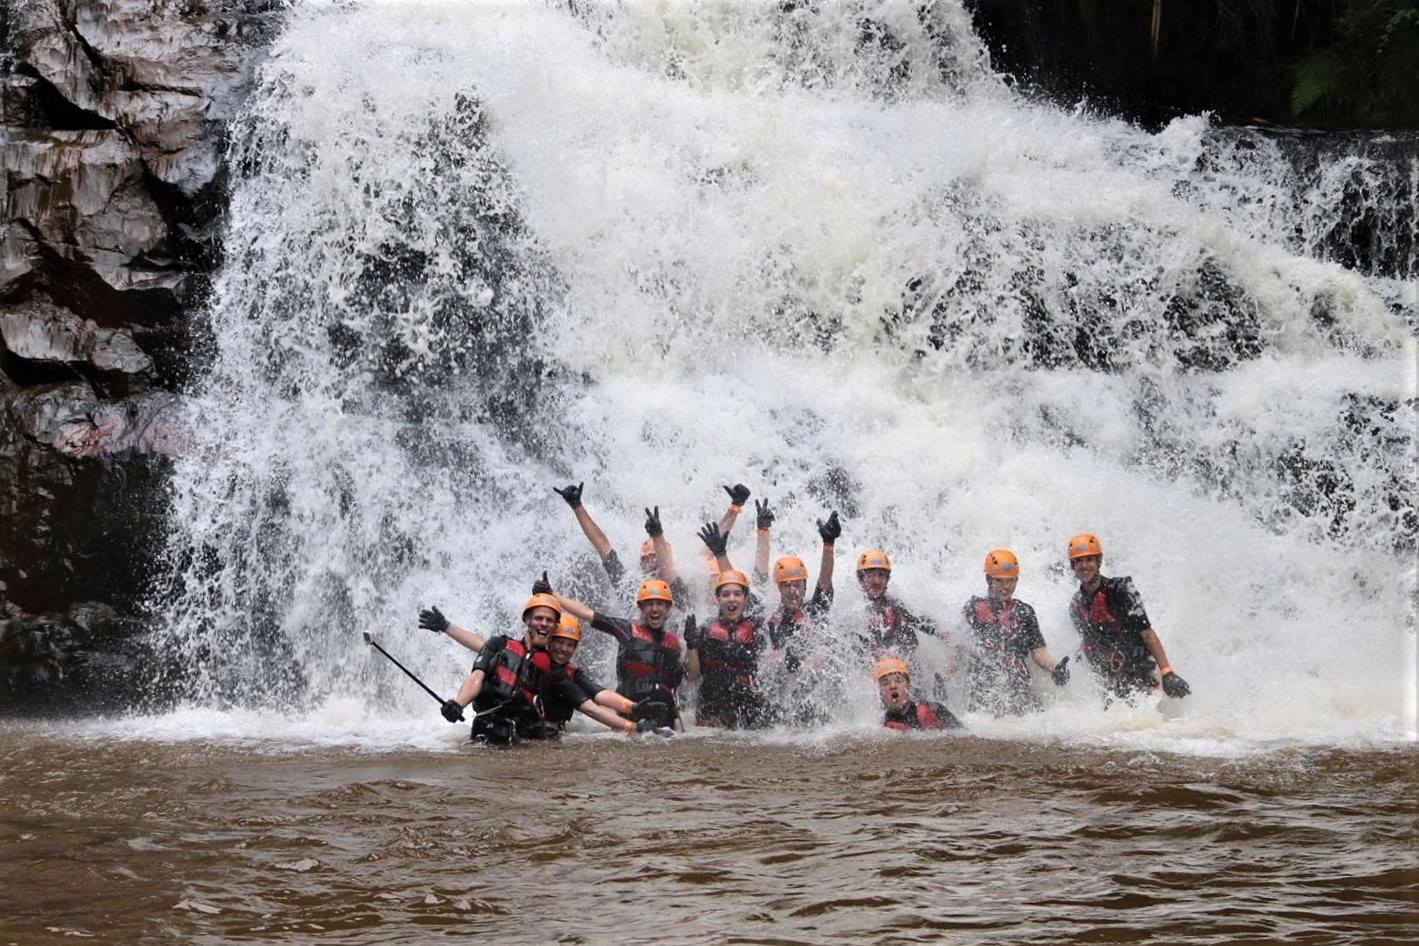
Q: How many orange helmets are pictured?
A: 11